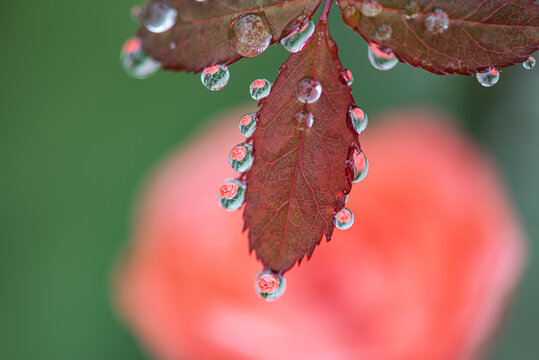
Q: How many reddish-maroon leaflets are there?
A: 3